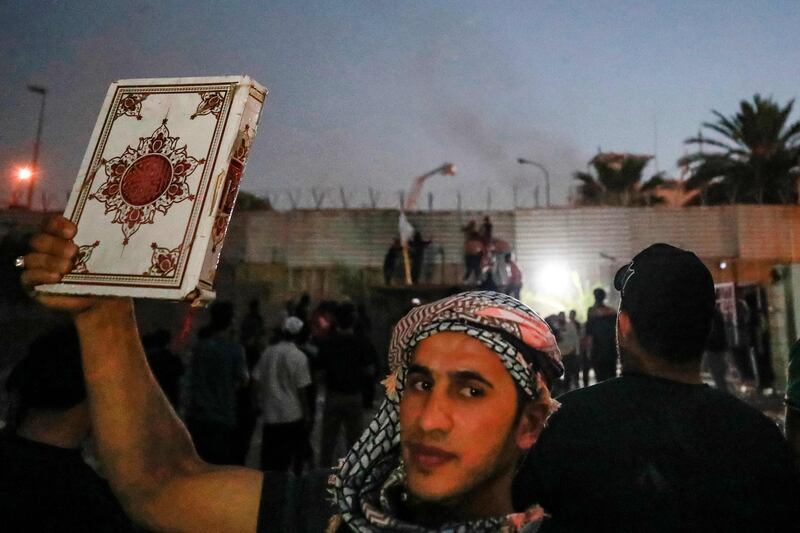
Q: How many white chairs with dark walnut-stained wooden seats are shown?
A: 0